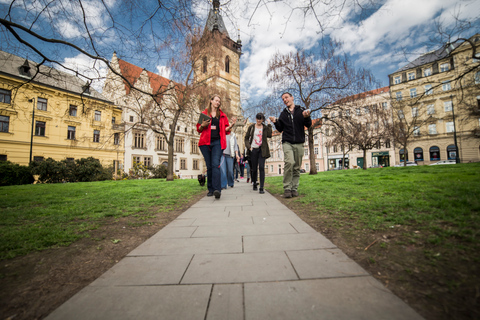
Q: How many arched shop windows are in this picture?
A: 4